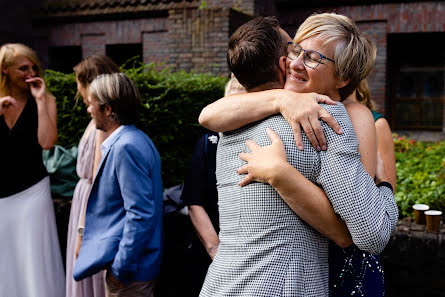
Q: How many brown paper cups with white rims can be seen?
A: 2